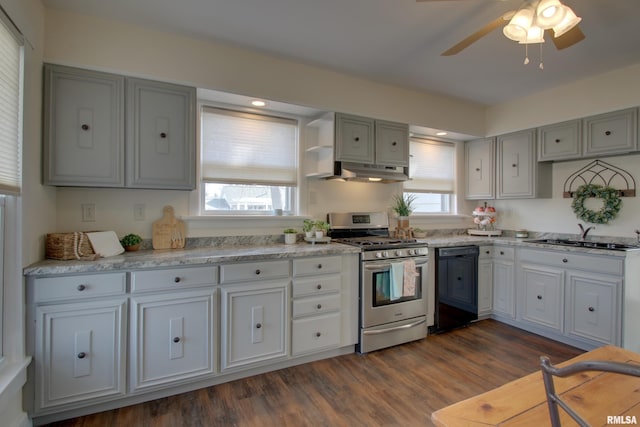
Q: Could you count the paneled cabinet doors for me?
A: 15